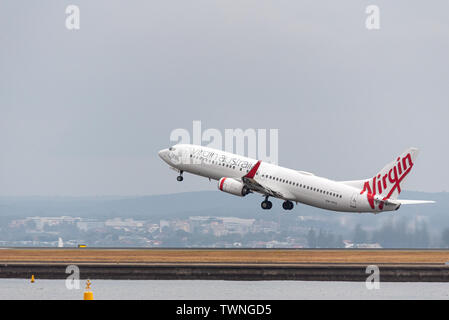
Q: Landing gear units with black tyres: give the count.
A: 3